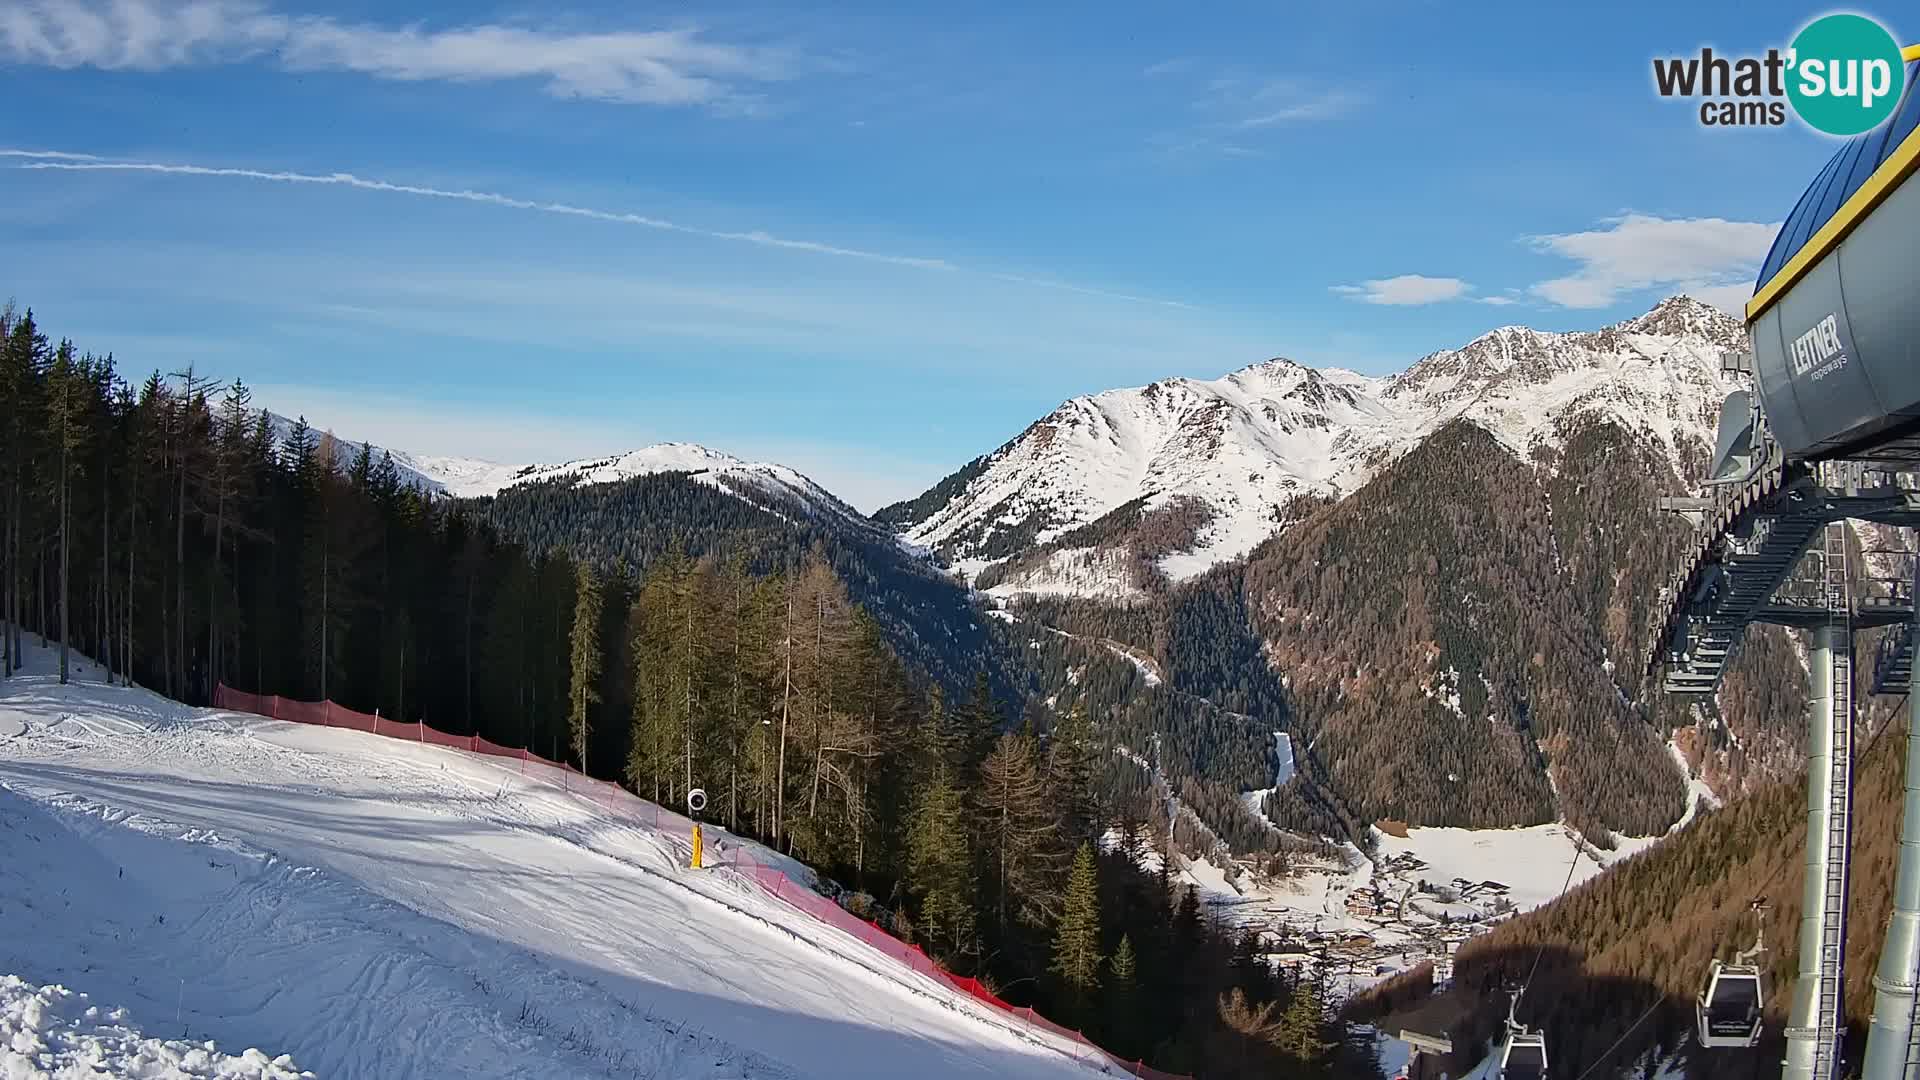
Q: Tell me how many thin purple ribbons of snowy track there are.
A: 0